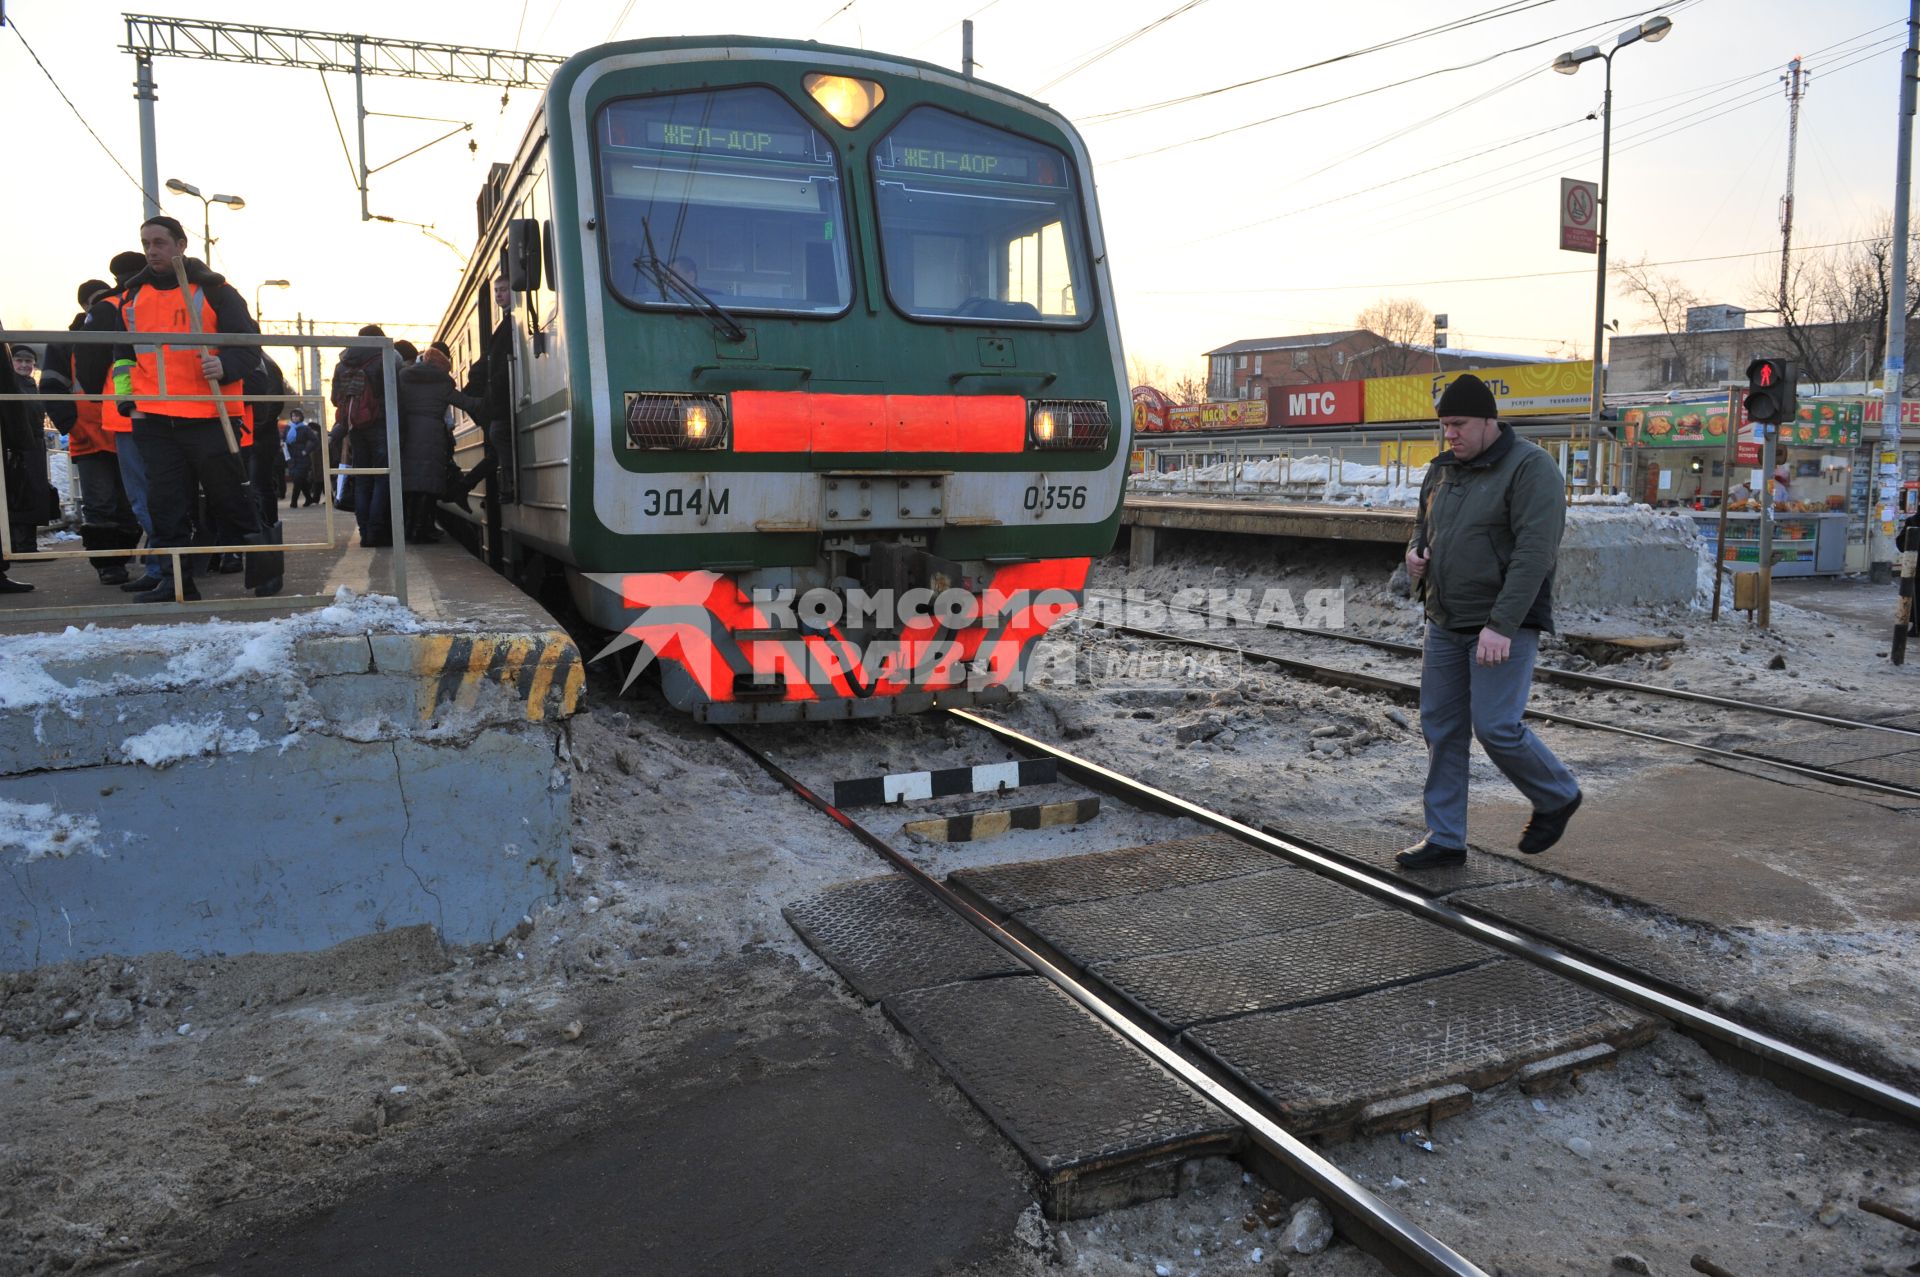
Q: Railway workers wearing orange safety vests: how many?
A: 4